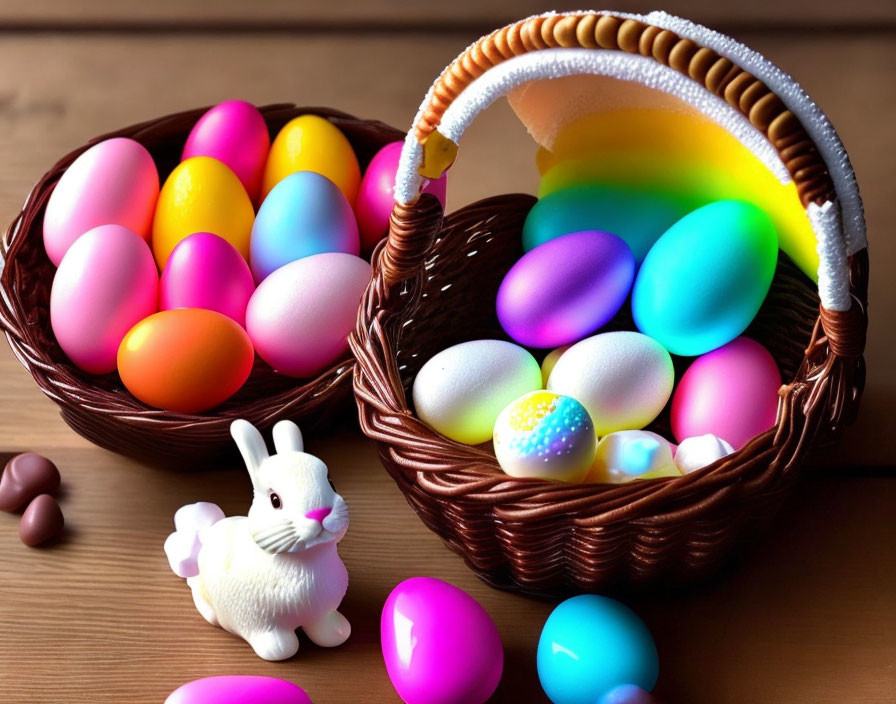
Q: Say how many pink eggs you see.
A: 9